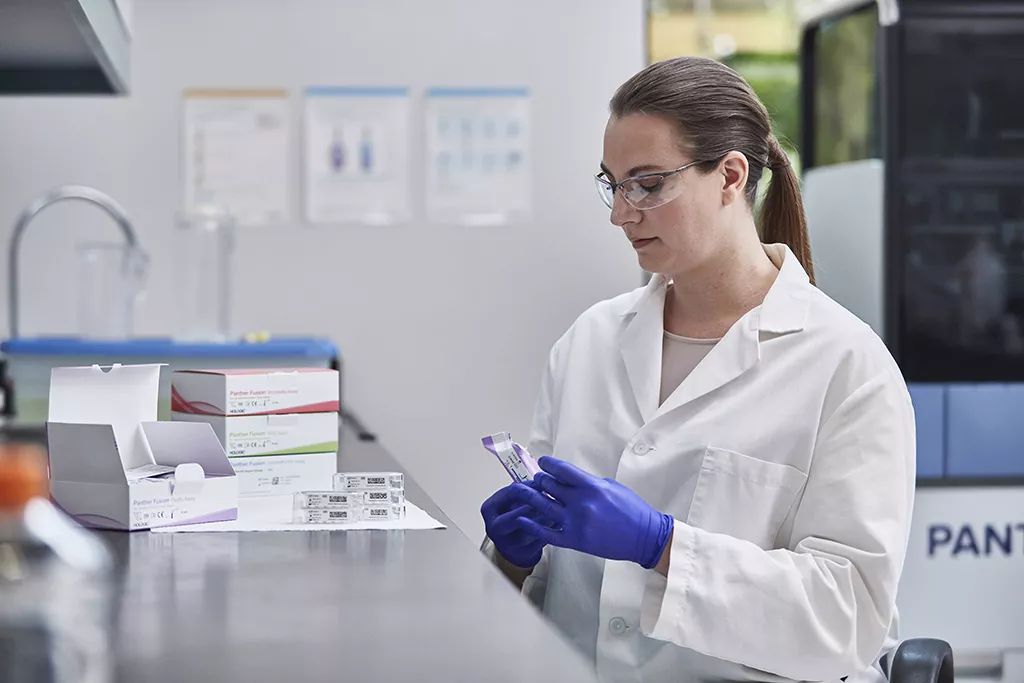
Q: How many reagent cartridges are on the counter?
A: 5